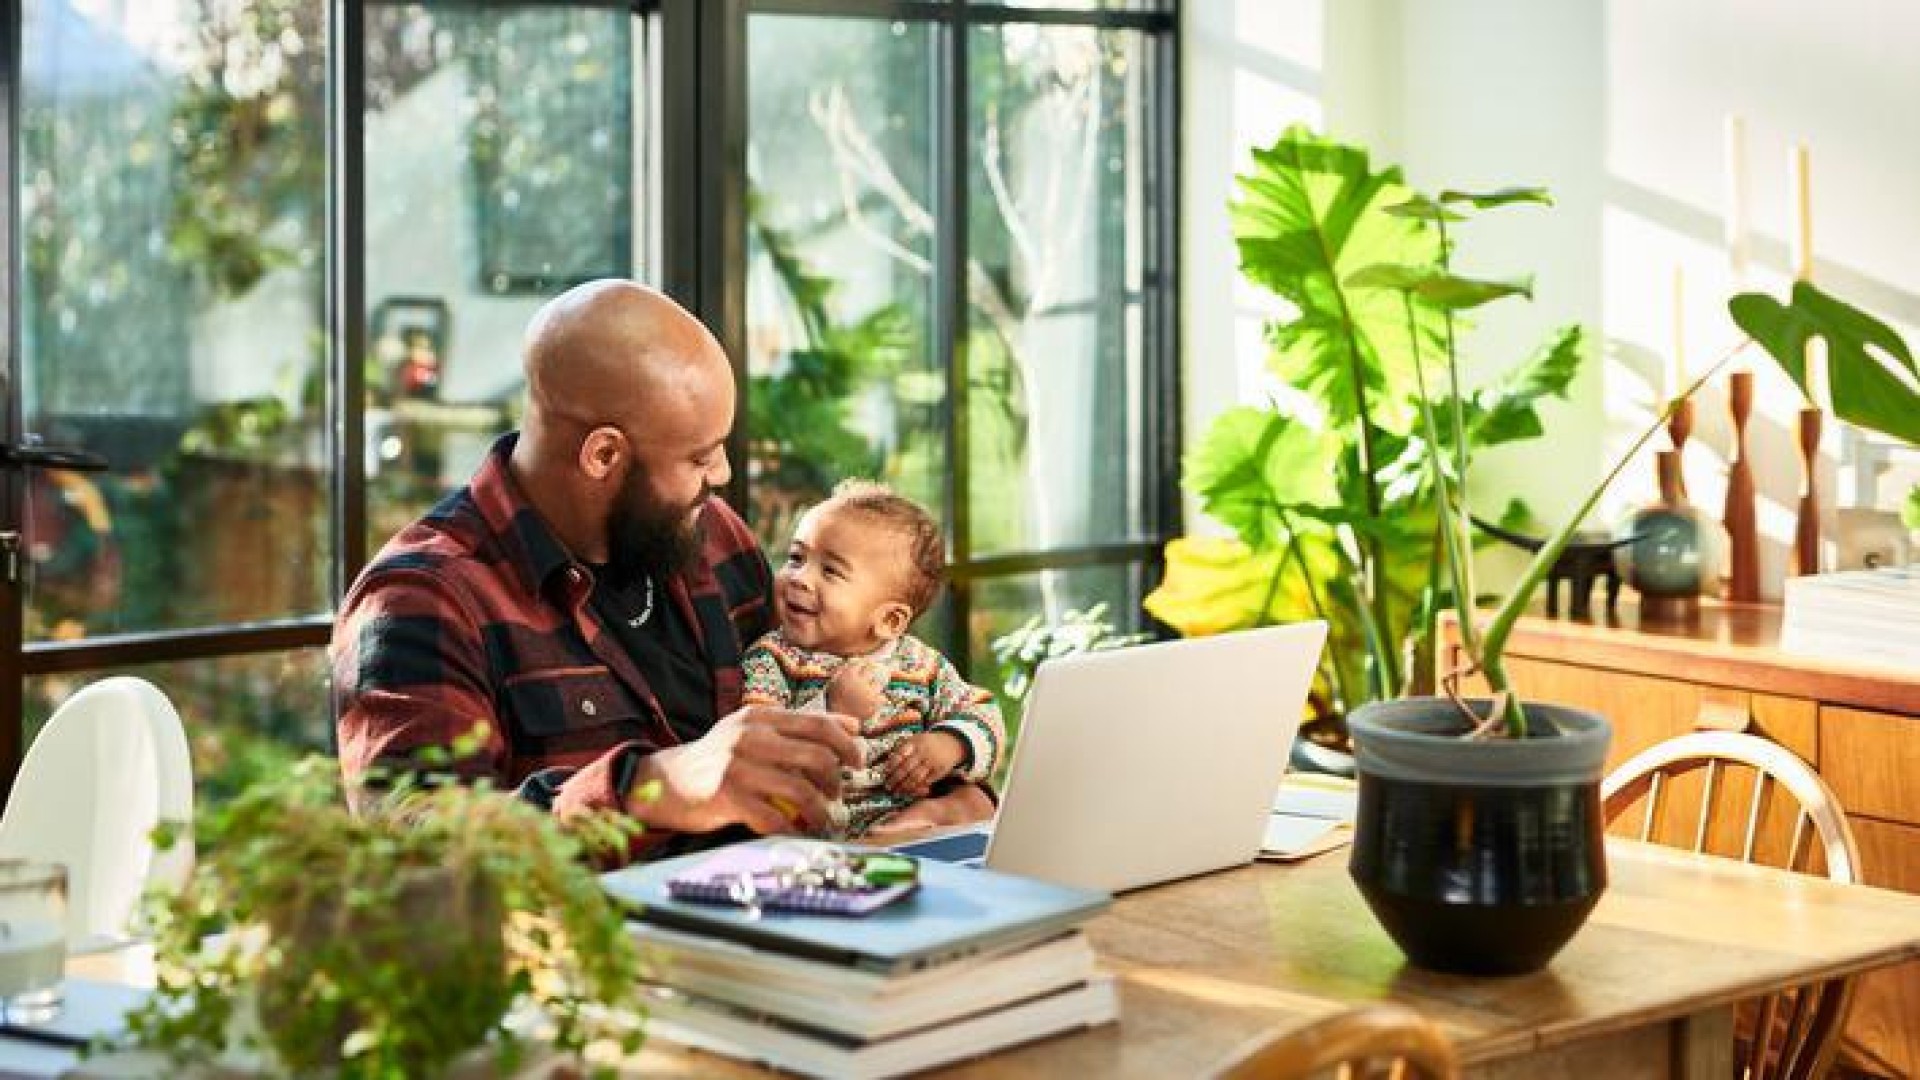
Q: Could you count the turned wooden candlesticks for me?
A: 3